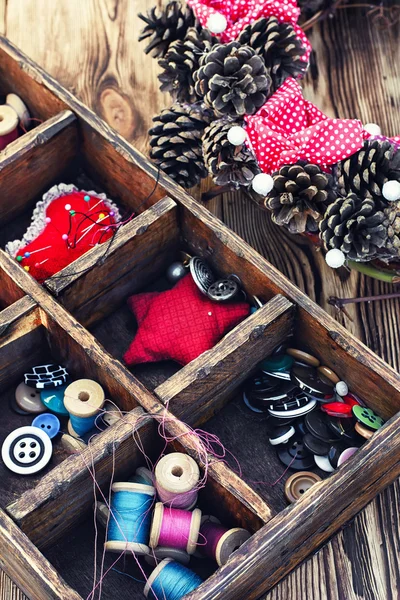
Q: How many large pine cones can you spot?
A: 9